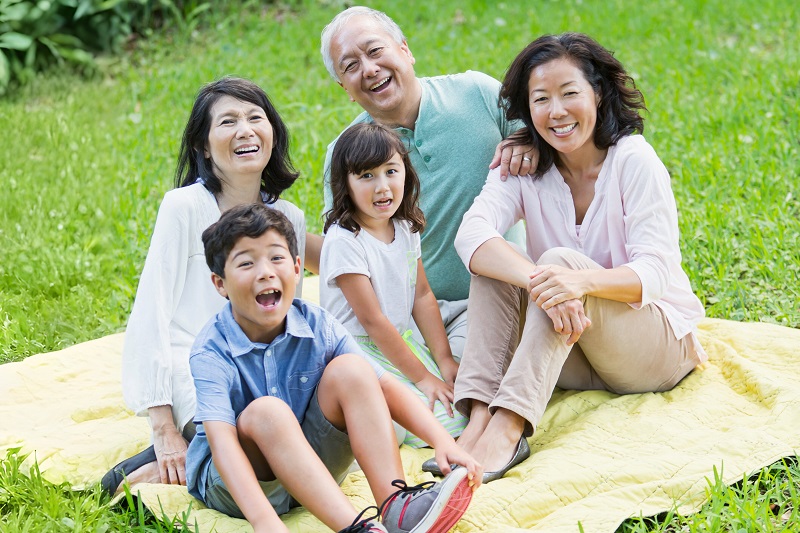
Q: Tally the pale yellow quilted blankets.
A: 1